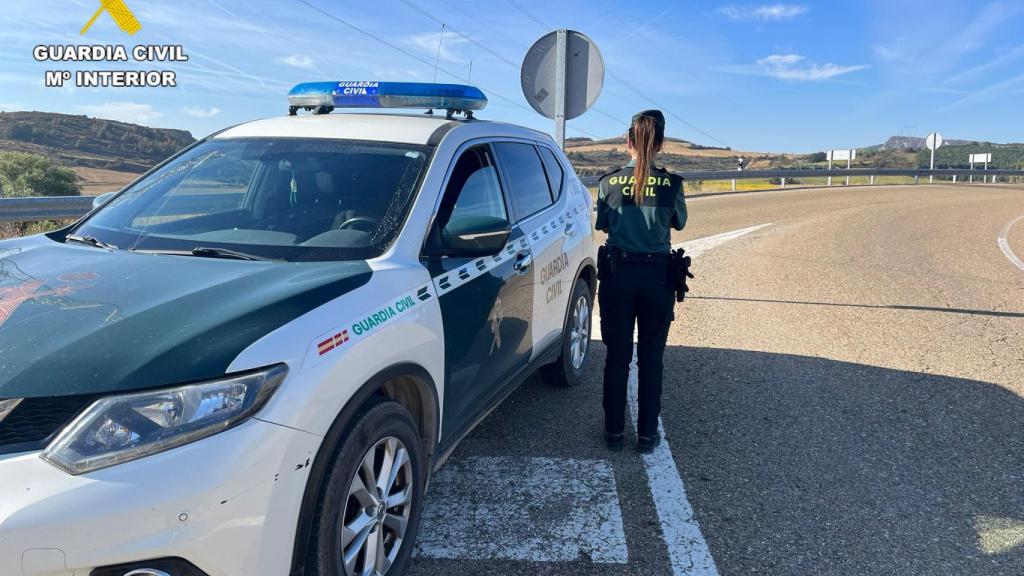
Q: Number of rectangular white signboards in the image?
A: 2